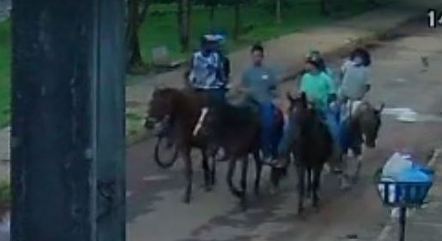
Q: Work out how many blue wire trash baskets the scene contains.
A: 1